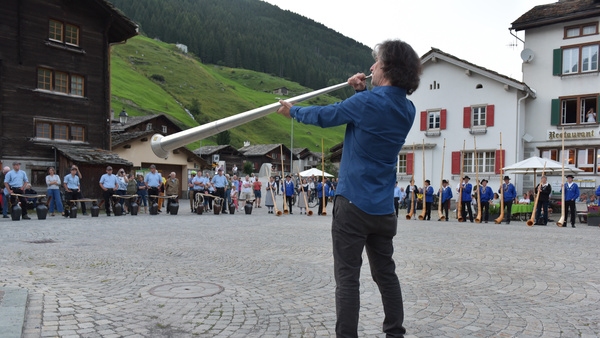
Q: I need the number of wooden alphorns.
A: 12